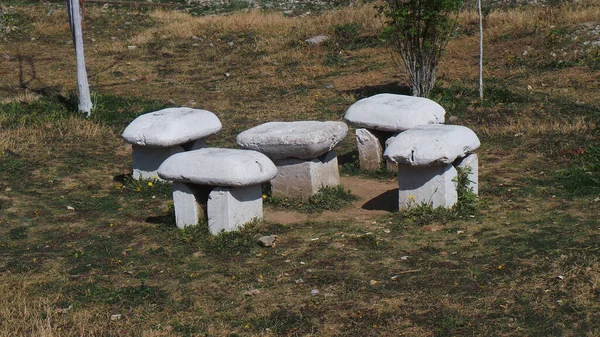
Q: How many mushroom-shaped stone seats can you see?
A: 5